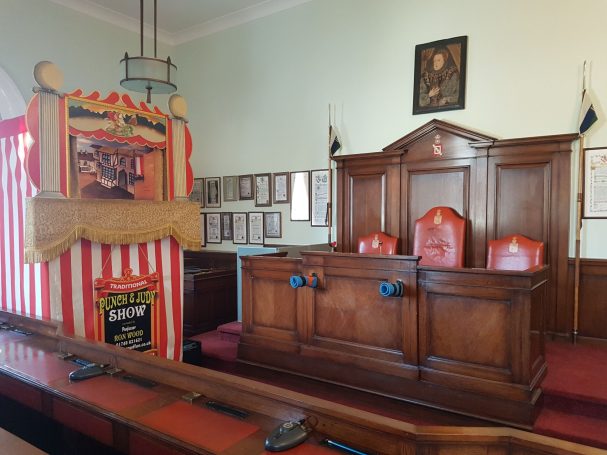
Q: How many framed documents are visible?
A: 15